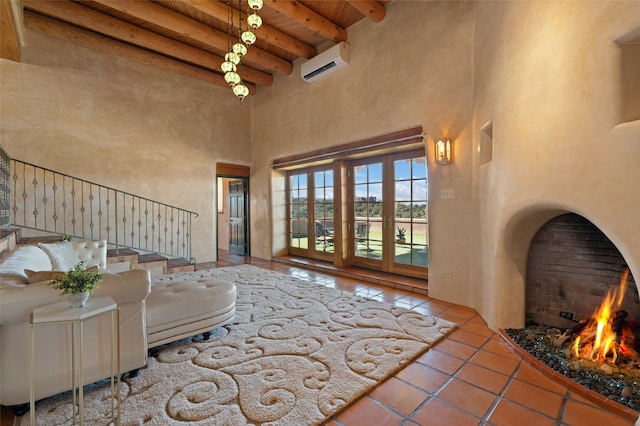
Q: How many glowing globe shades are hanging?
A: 8